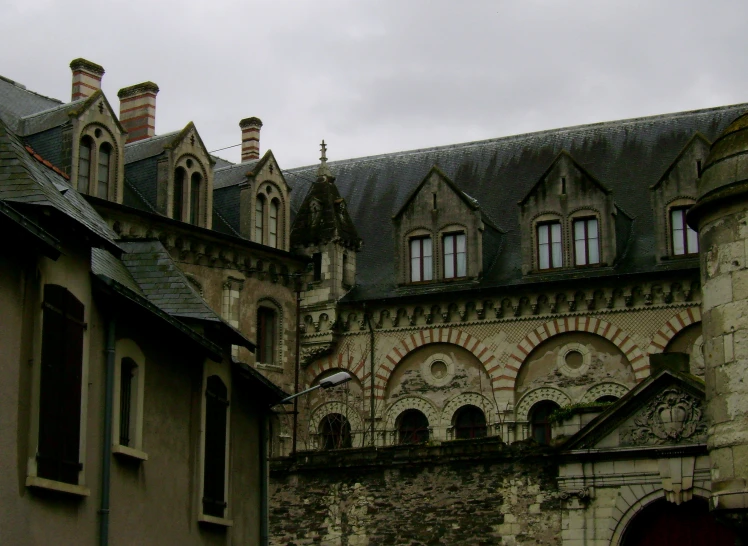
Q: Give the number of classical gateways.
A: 1